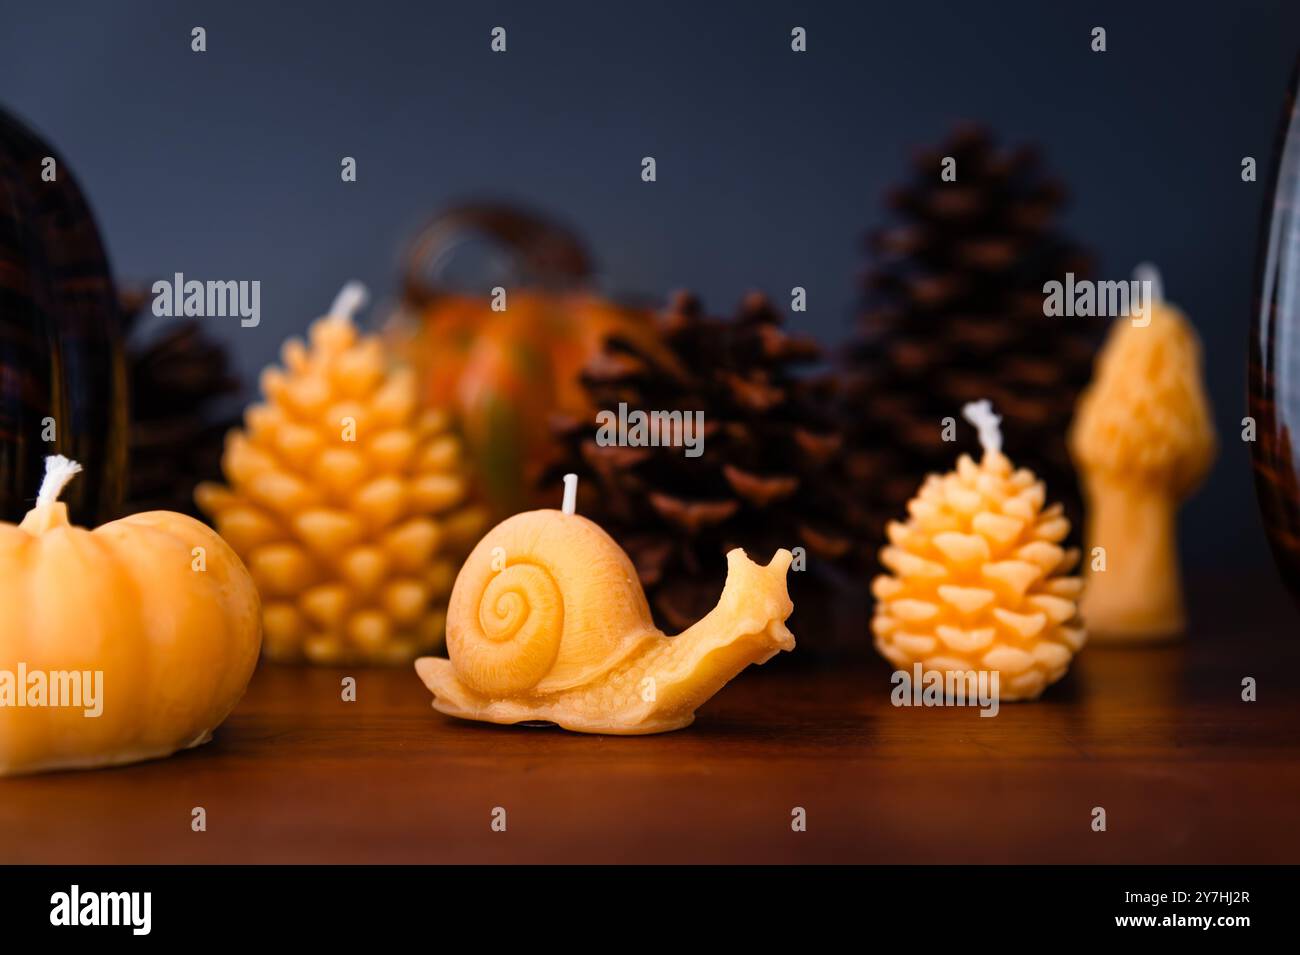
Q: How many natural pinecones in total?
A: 3